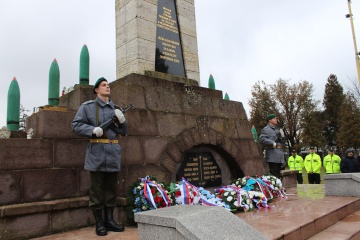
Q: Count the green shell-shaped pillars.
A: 6